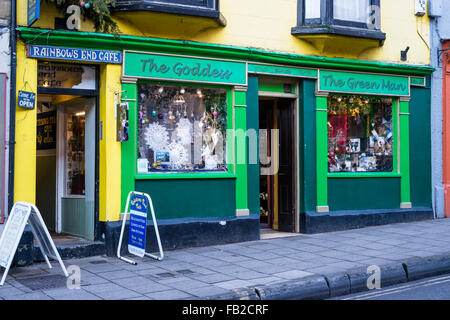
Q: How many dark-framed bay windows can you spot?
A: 2